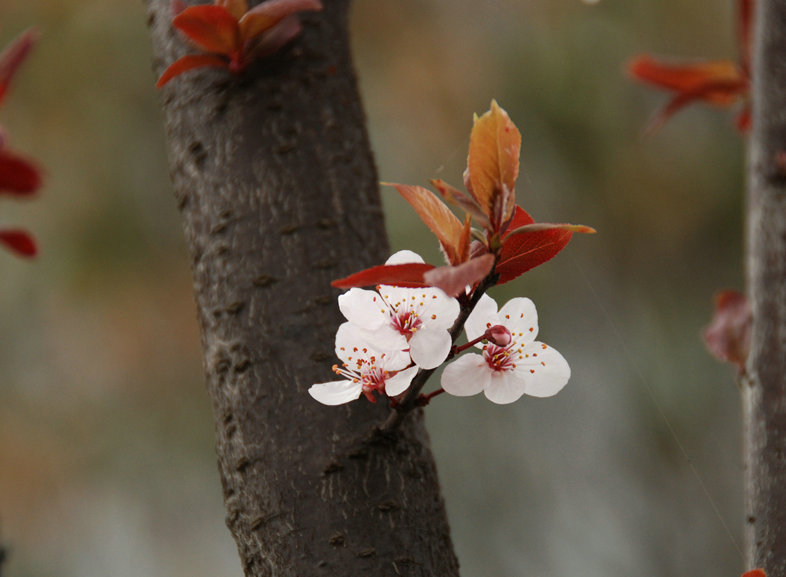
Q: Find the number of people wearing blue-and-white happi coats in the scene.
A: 0